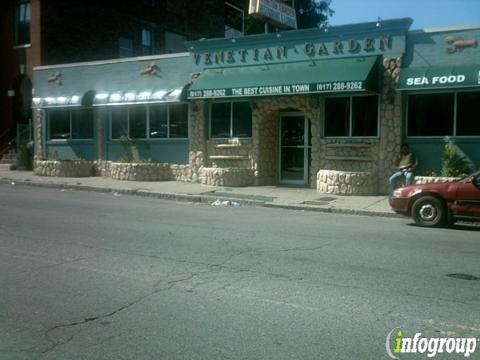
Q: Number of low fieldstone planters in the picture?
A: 5